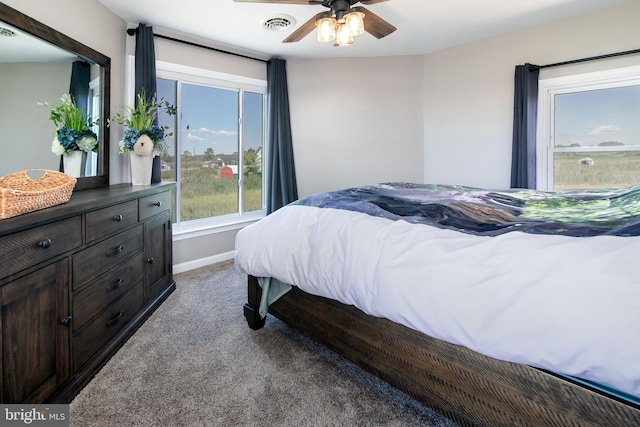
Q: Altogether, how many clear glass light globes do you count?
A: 3